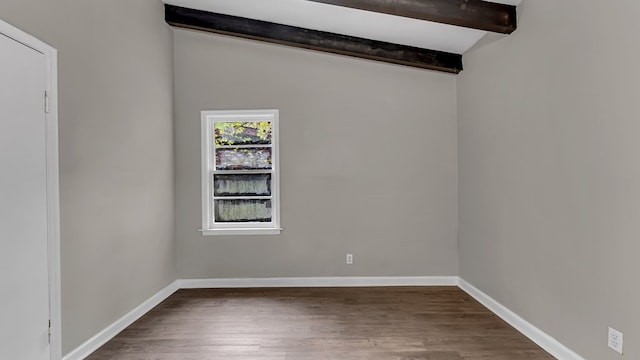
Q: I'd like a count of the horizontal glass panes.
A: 4